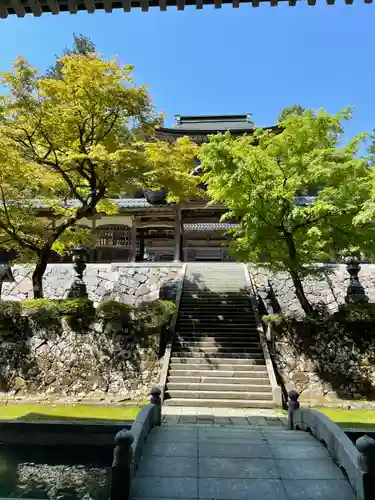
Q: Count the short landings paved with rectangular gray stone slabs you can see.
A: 1